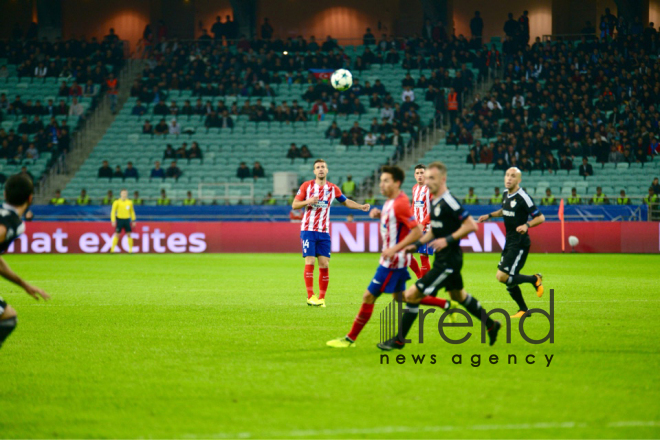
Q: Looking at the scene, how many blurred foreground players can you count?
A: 3